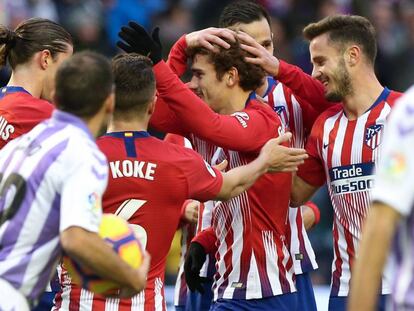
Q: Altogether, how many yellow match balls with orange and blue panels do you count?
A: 1